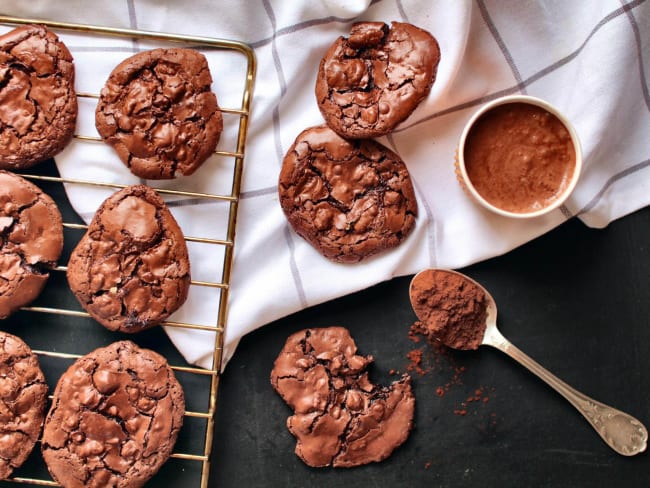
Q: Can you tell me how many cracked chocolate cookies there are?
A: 9